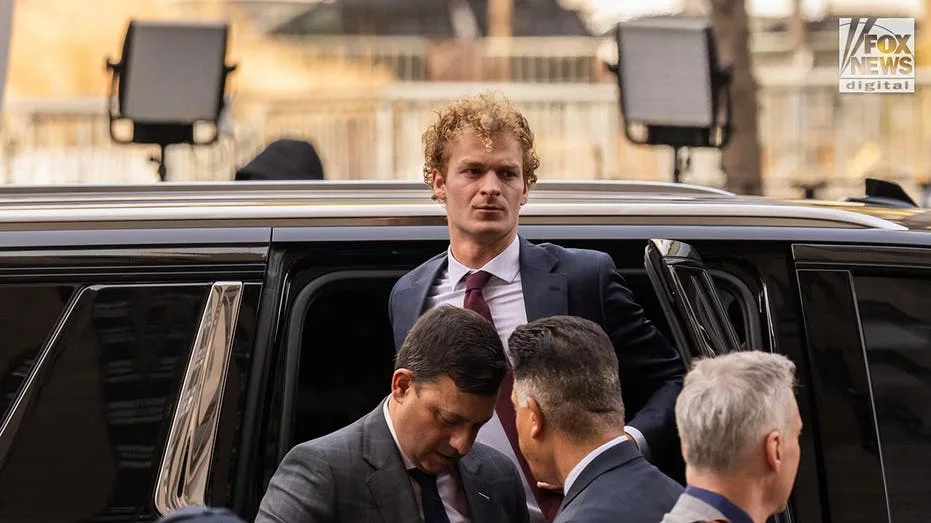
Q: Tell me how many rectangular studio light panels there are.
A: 2